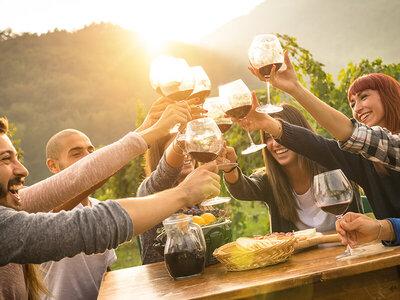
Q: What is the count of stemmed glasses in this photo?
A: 8